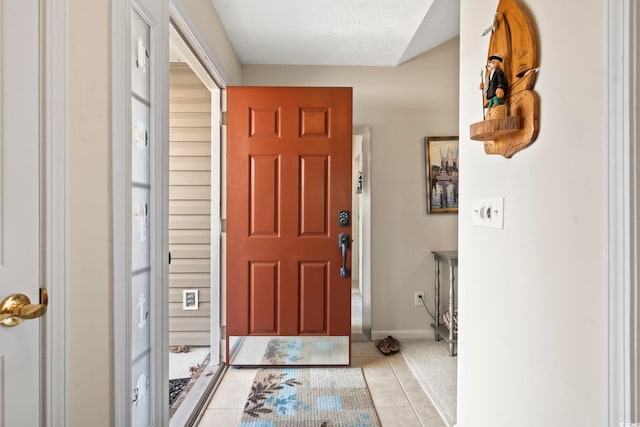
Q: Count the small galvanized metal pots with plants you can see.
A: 0